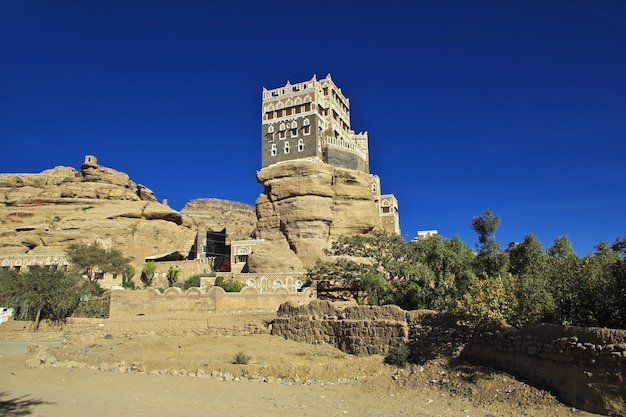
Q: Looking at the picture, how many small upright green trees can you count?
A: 3